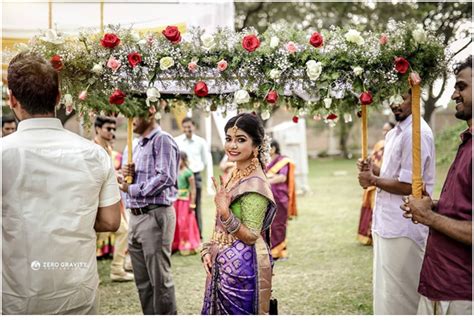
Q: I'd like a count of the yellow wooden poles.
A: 3